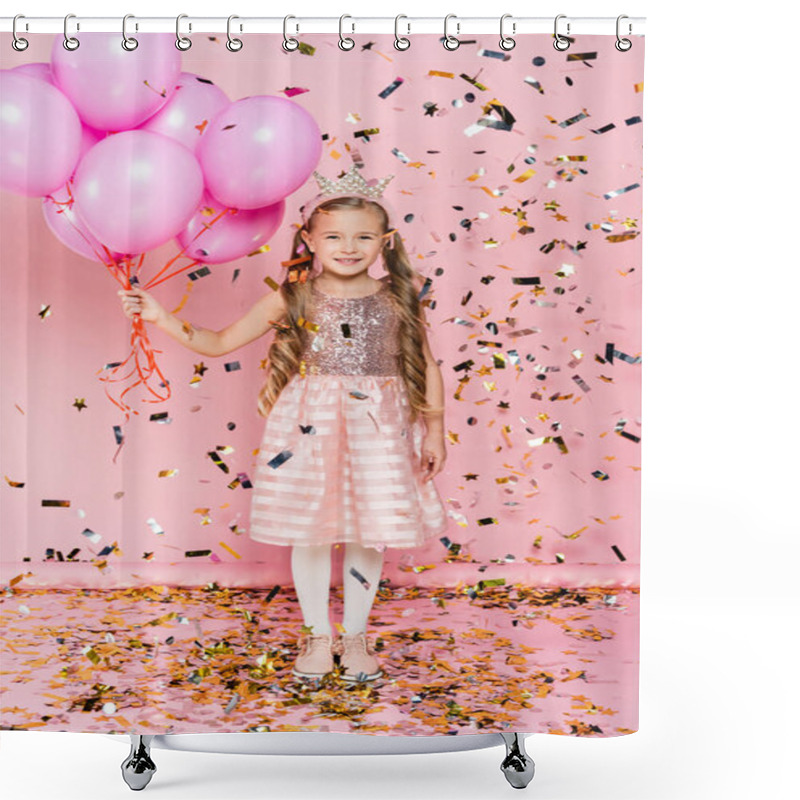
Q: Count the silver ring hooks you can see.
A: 12